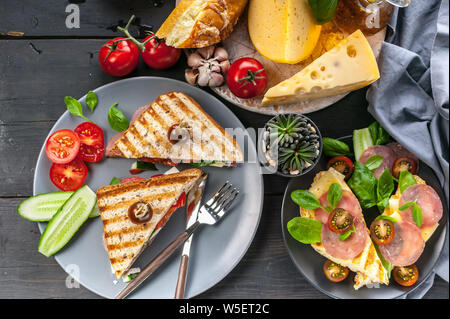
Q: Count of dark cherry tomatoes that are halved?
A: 6